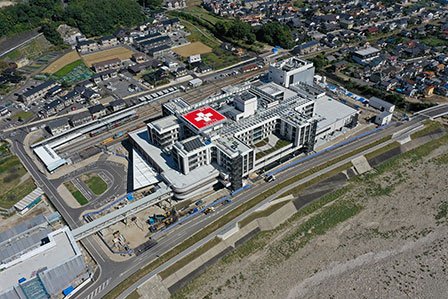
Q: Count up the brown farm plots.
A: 3